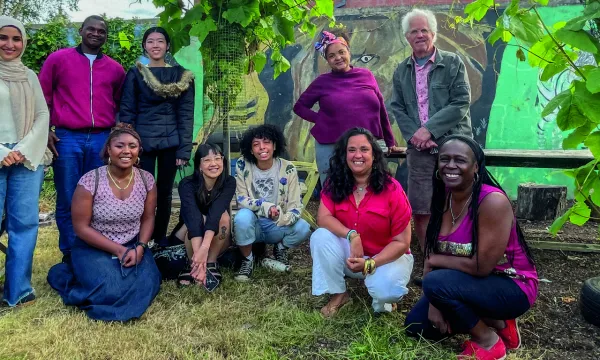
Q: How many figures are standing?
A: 5